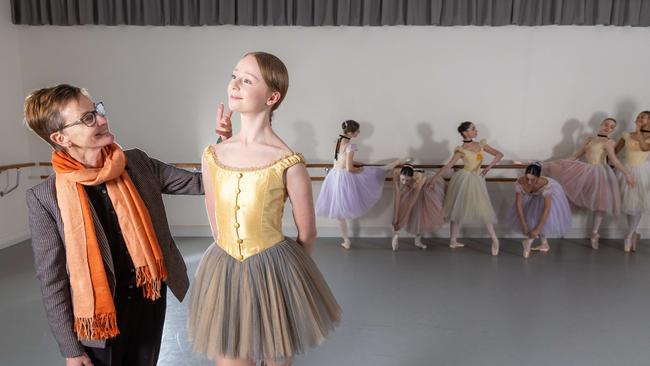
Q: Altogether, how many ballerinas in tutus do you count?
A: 7